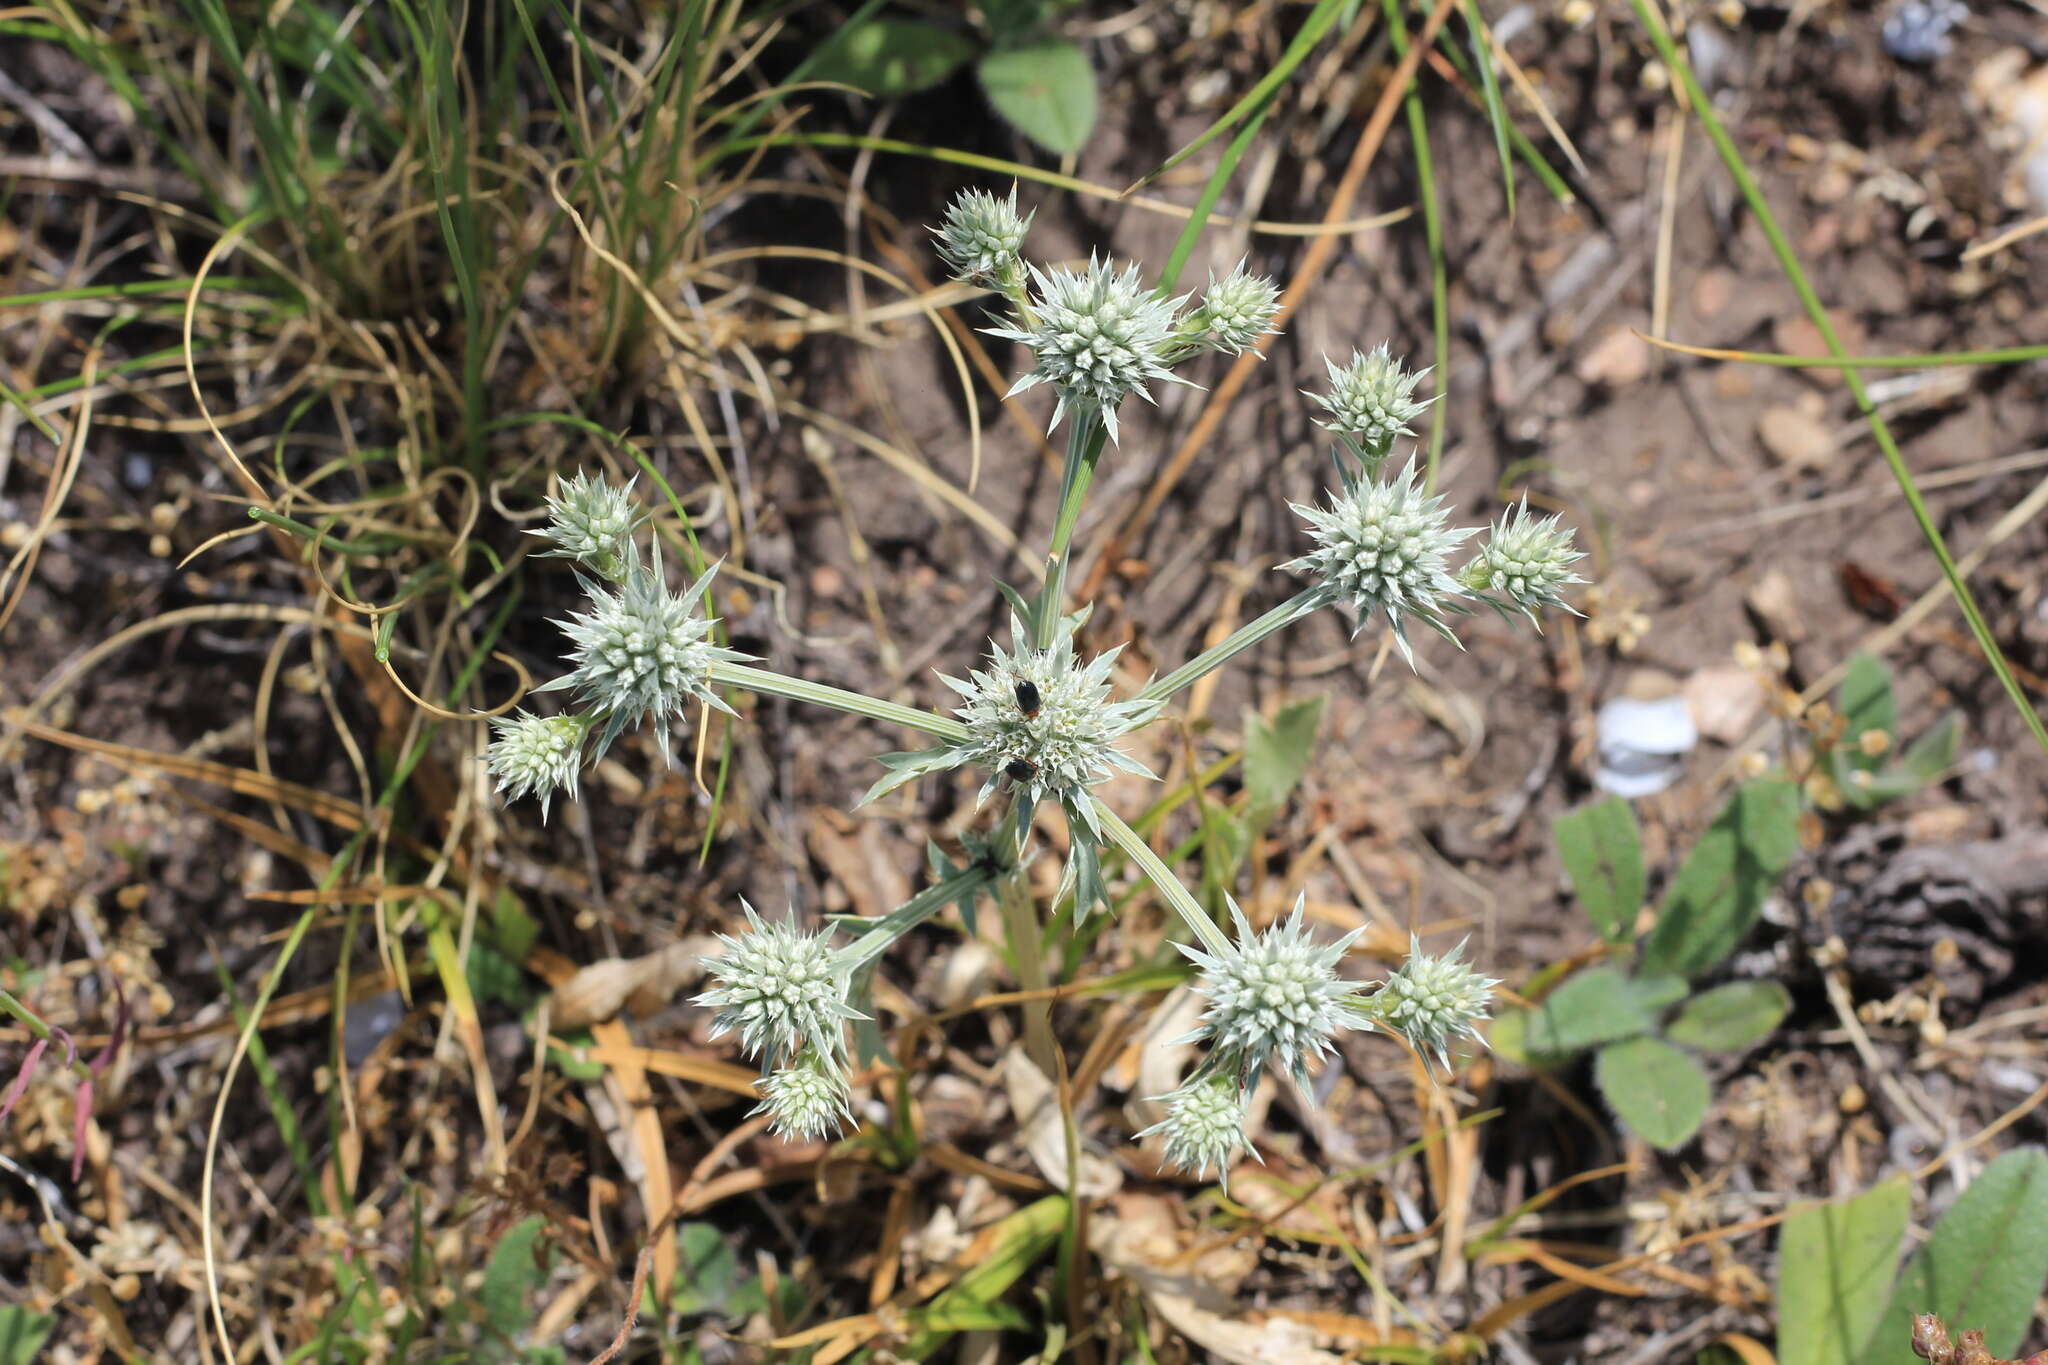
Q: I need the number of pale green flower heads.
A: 15